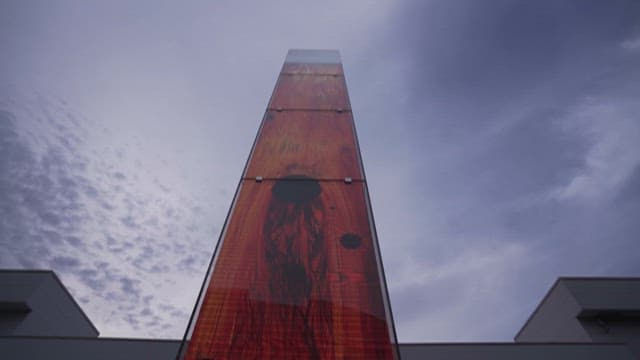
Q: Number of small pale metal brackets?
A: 4